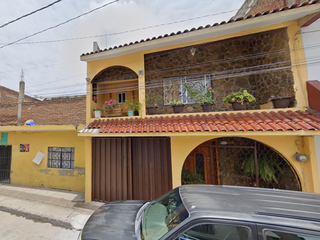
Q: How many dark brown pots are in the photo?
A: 5